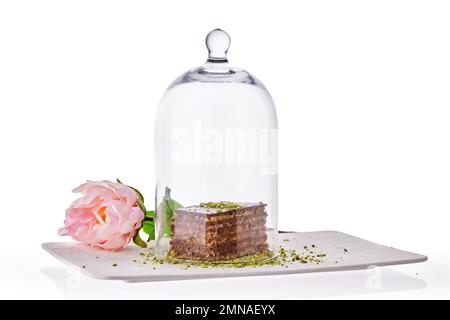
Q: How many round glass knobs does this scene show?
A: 1